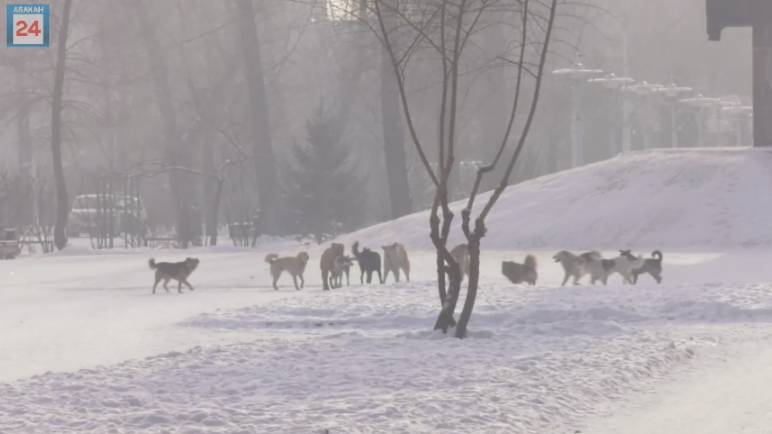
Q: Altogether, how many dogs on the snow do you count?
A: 11